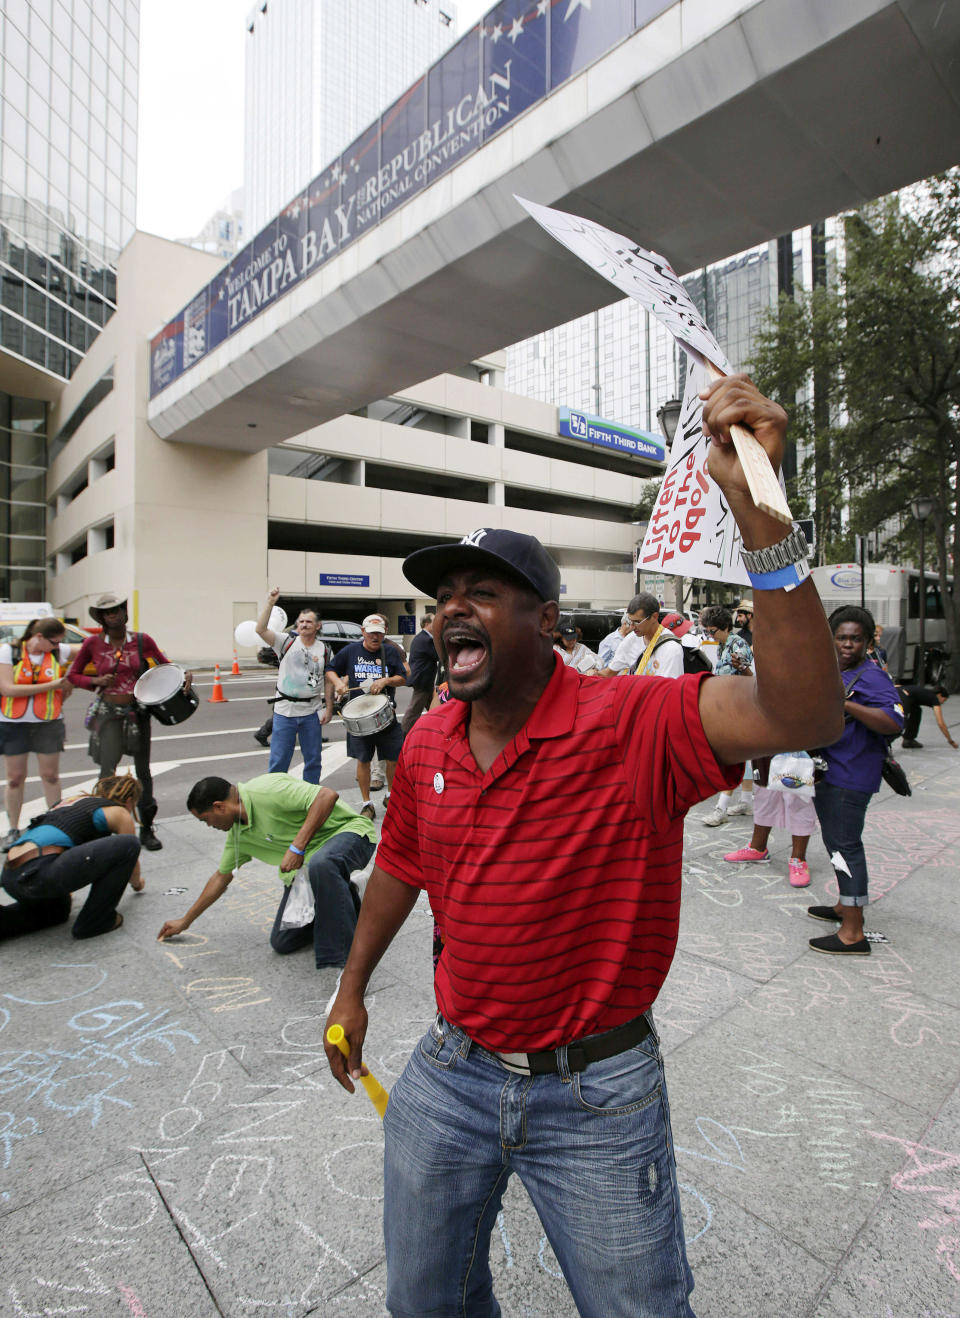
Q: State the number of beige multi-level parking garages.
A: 1